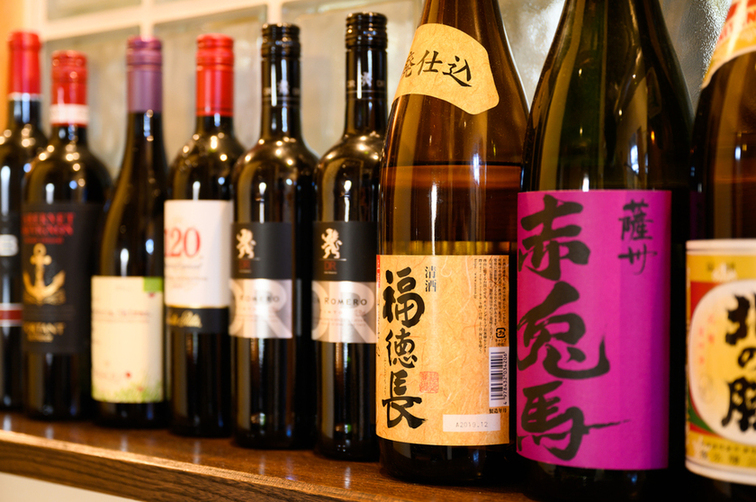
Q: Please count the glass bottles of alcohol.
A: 9